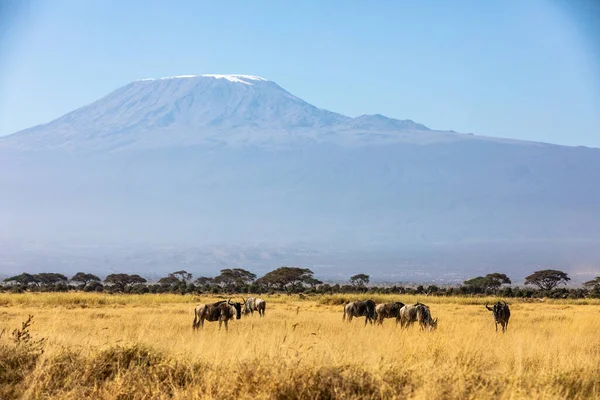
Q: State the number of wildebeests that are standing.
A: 6